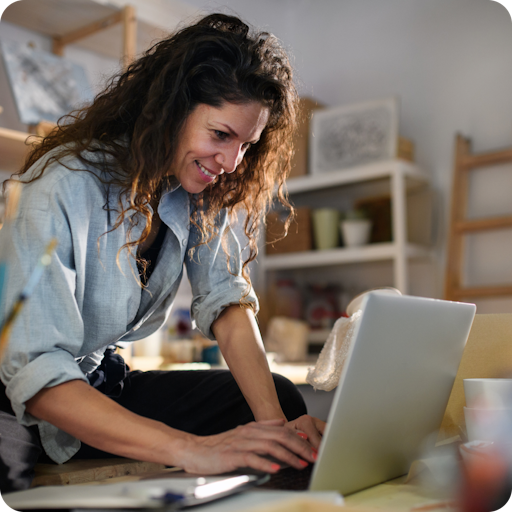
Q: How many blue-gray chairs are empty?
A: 0